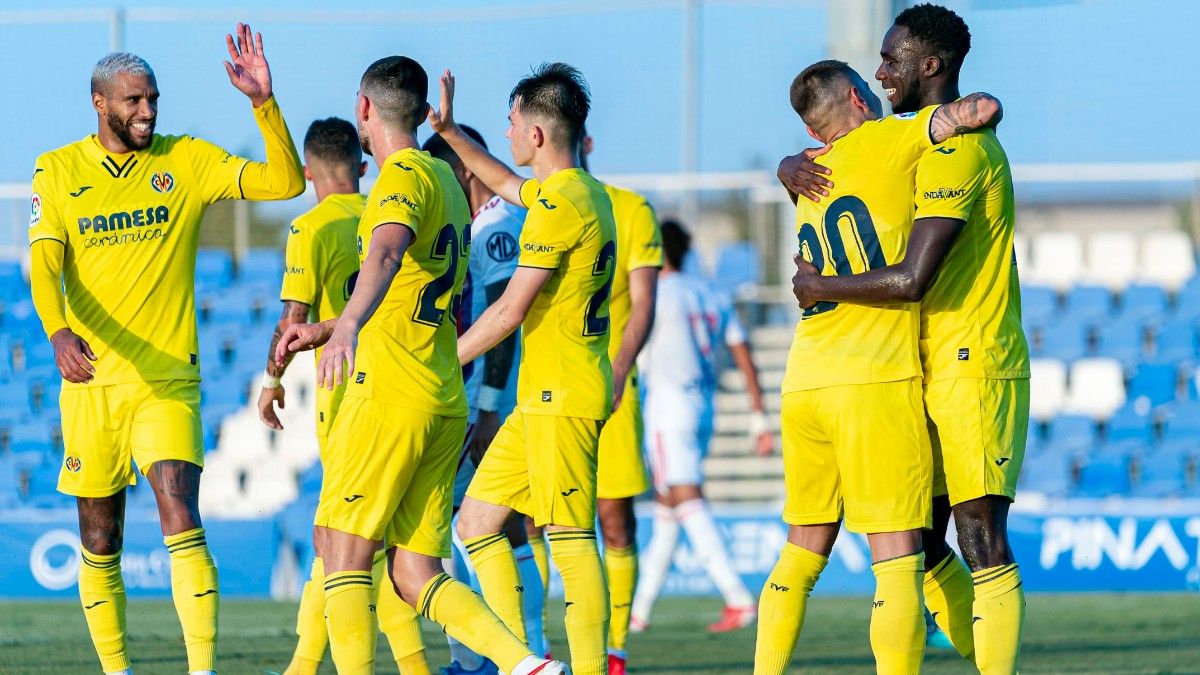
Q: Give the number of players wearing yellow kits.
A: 7